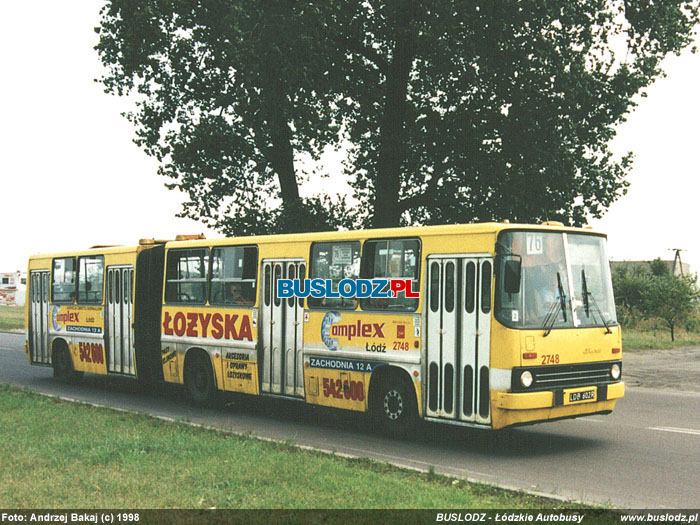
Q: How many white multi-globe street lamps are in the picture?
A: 0